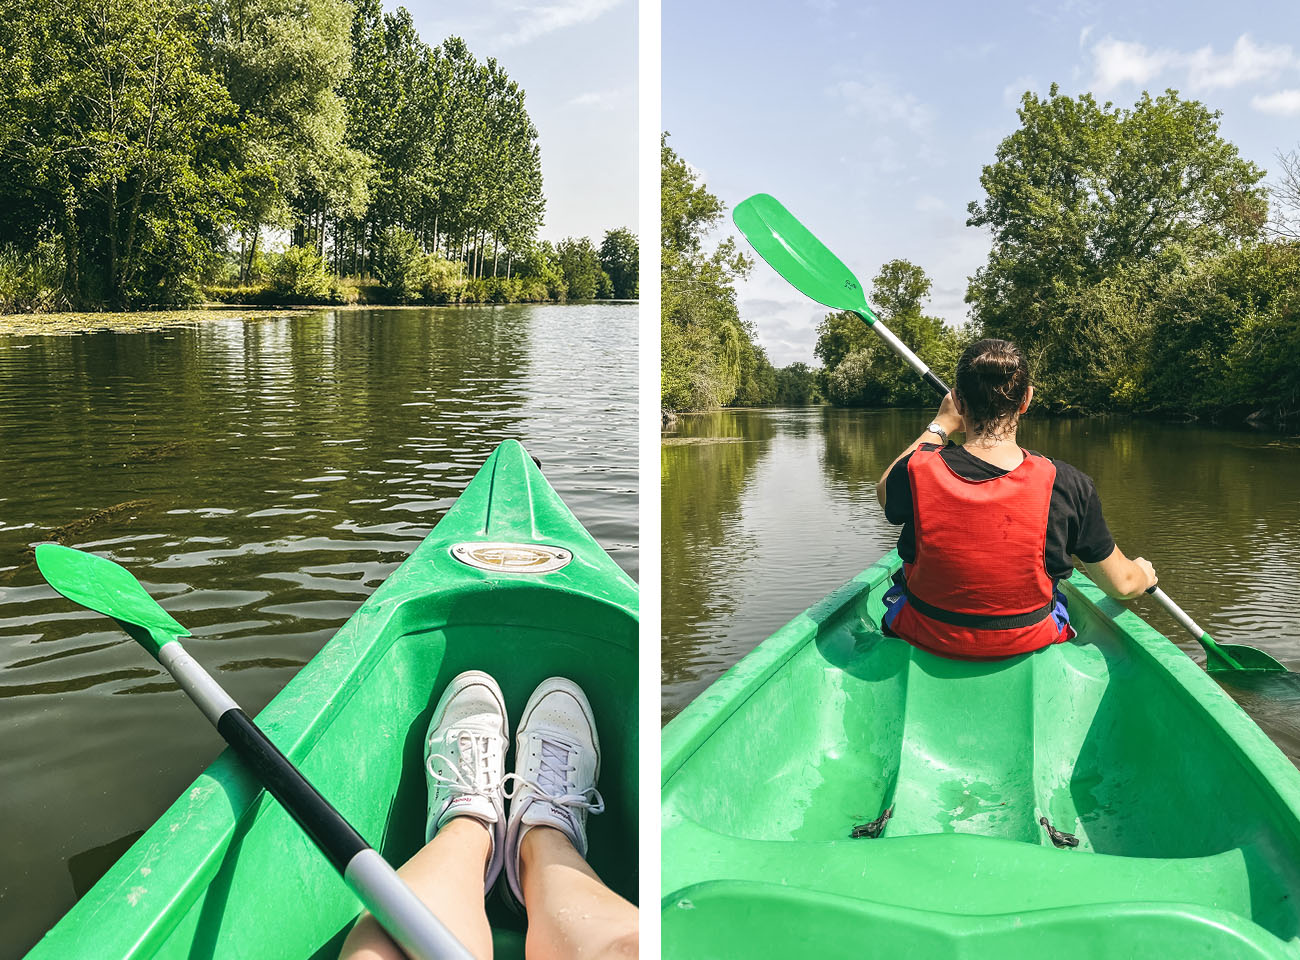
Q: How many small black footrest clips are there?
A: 2